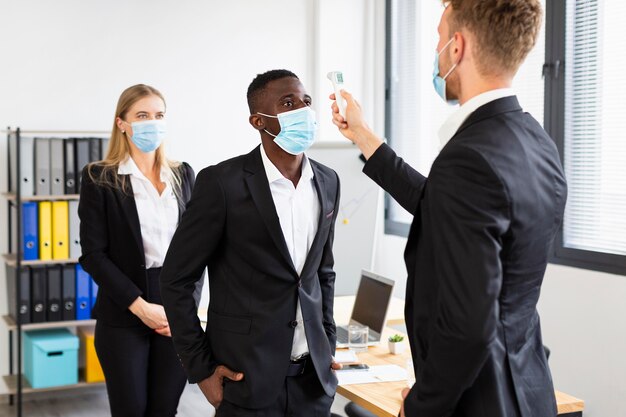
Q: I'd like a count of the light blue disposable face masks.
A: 3